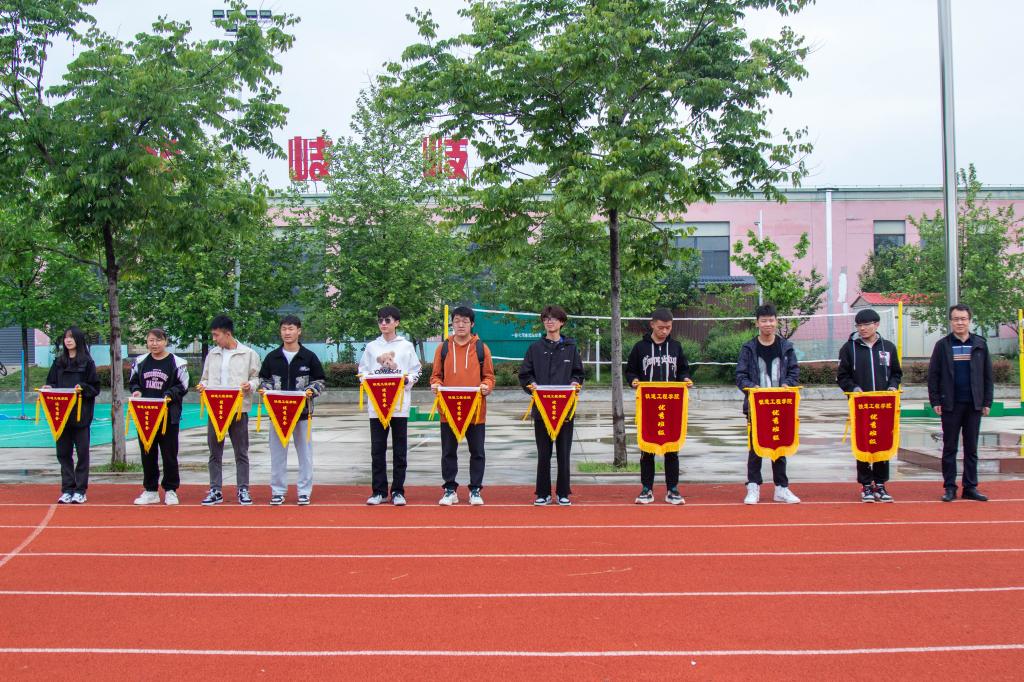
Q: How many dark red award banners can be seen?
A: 10